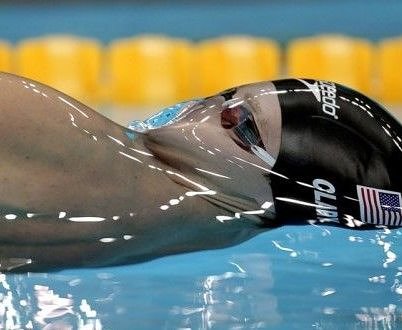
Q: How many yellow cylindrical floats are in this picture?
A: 6